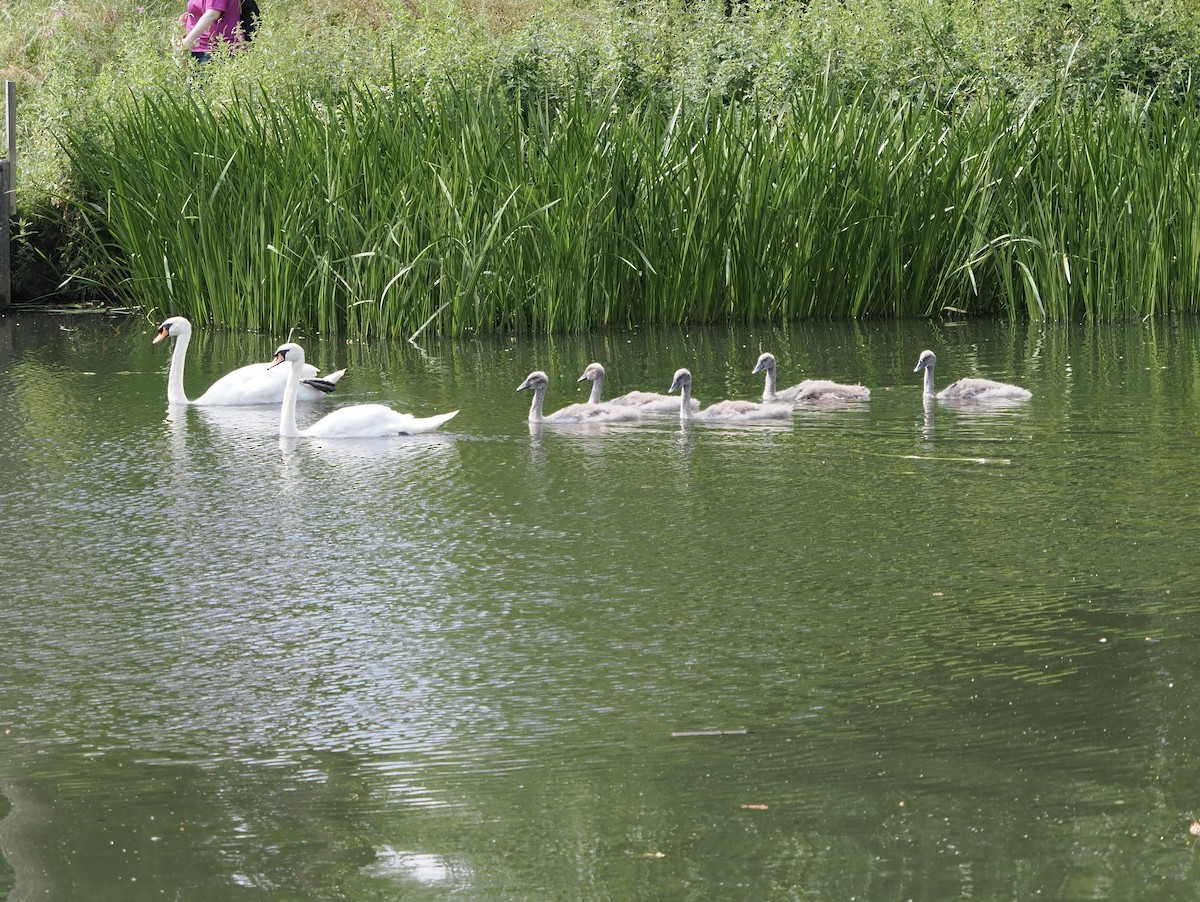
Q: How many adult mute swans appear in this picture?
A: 2